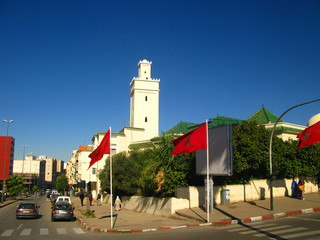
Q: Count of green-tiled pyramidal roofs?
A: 3